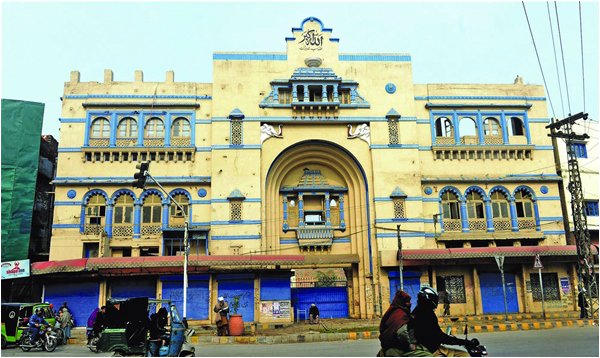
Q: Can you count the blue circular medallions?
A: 5